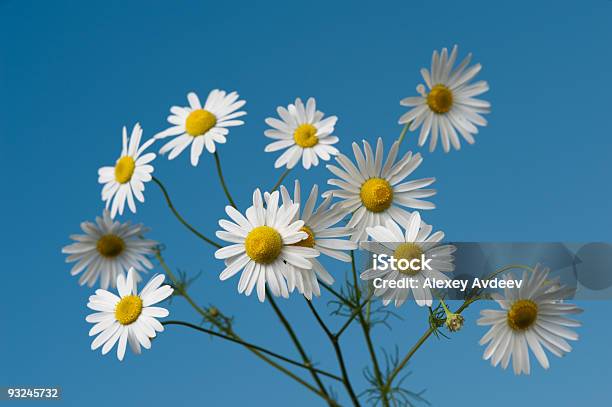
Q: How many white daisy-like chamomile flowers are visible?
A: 11